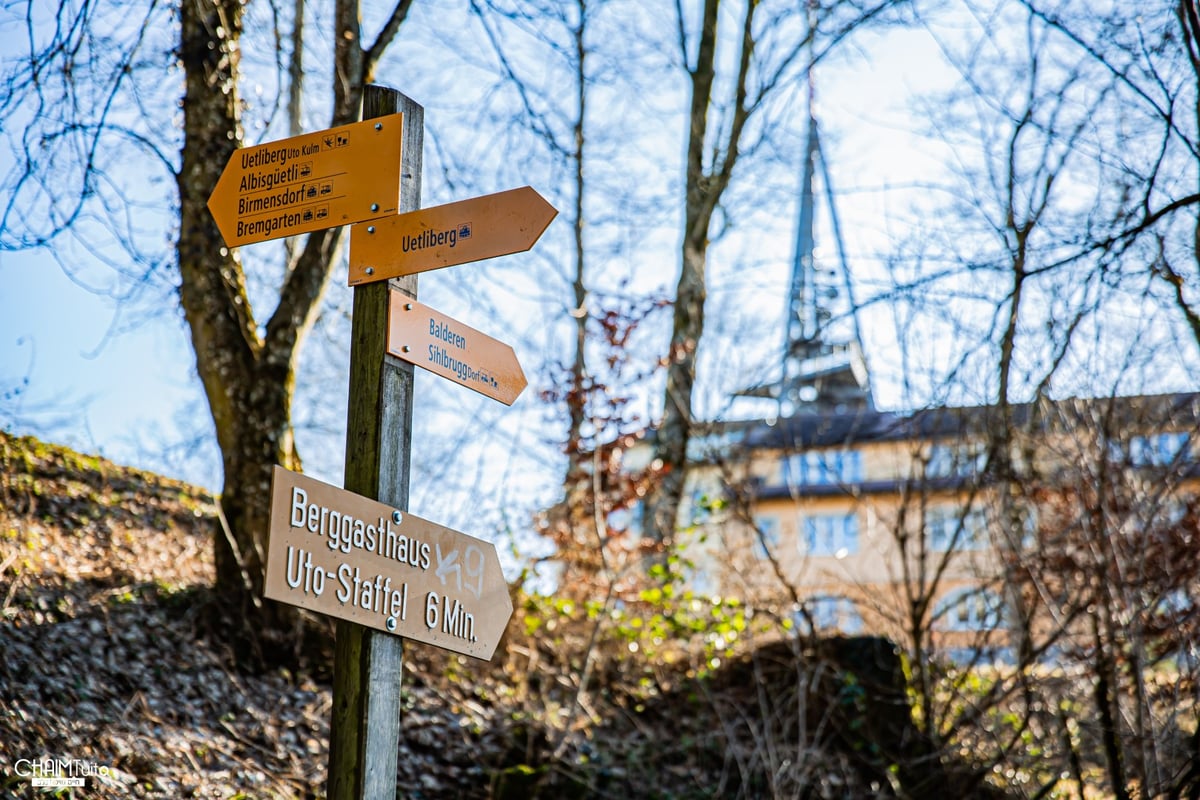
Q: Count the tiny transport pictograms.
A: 7